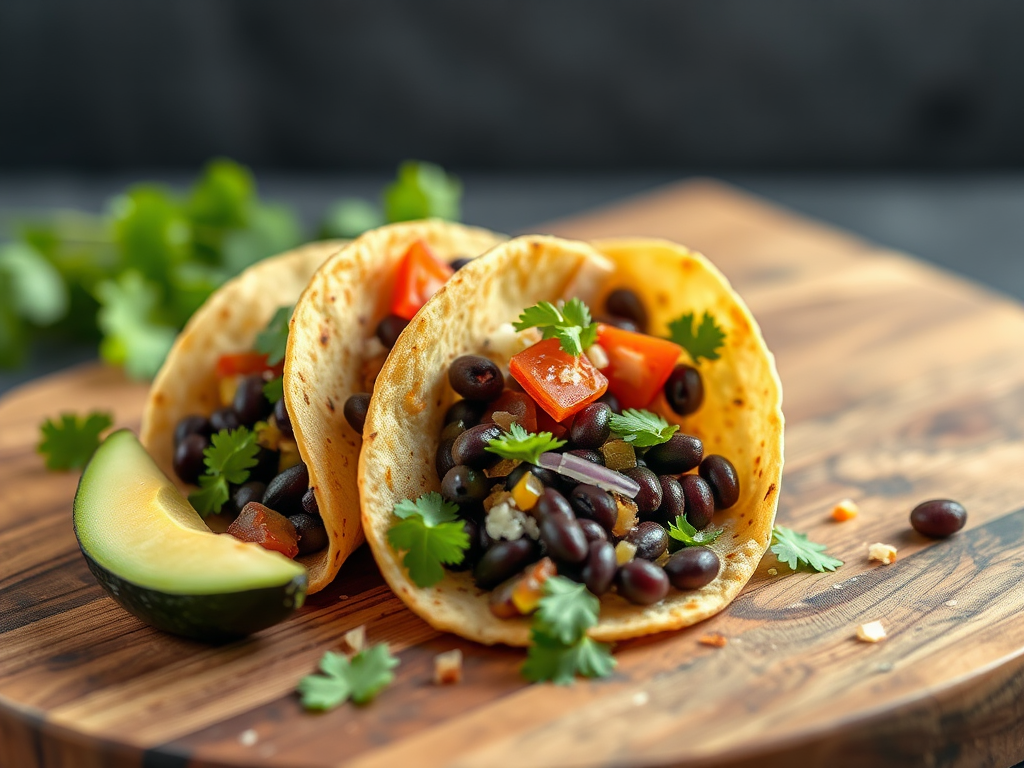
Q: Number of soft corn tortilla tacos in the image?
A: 3